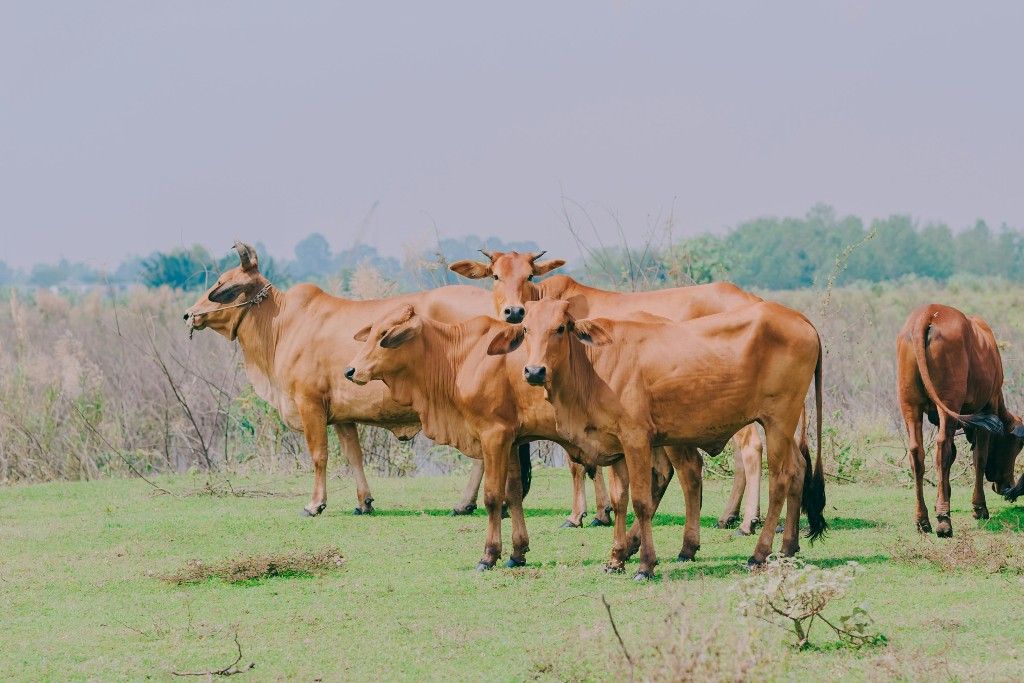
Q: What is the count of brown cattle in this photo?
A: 5